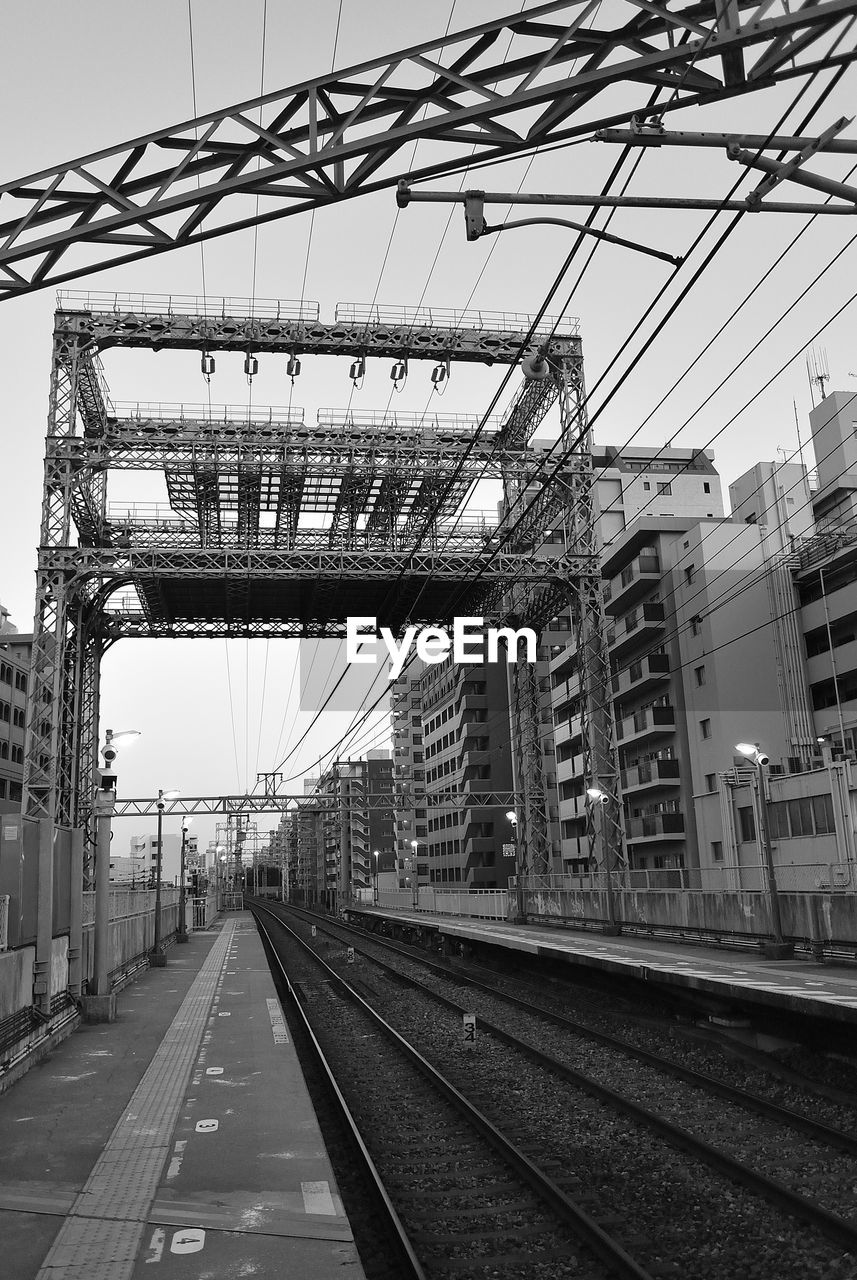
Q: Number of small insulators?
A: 6